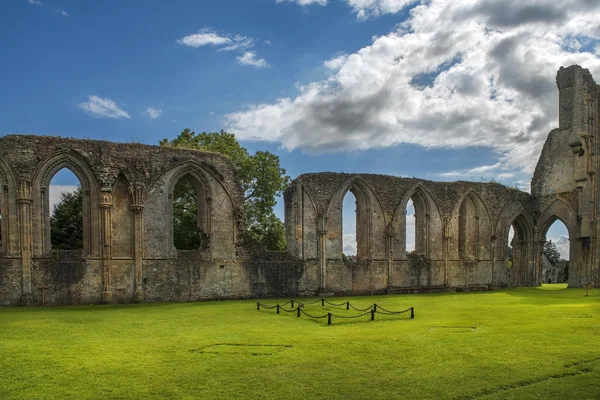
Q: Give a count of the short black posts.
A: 10